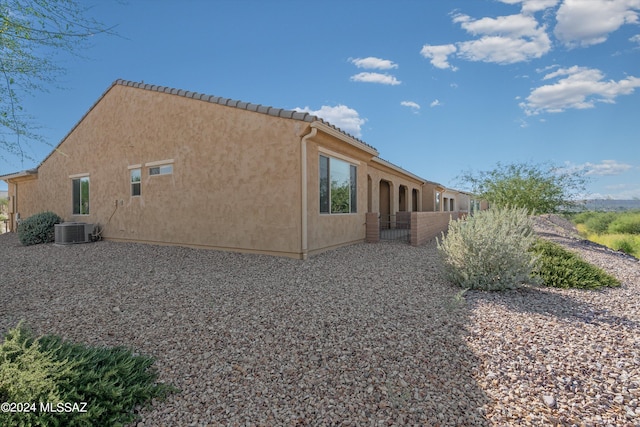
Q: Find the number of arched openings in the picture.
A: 4